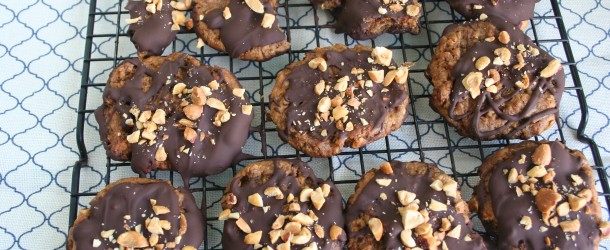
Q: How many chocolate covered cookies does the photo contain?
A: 11